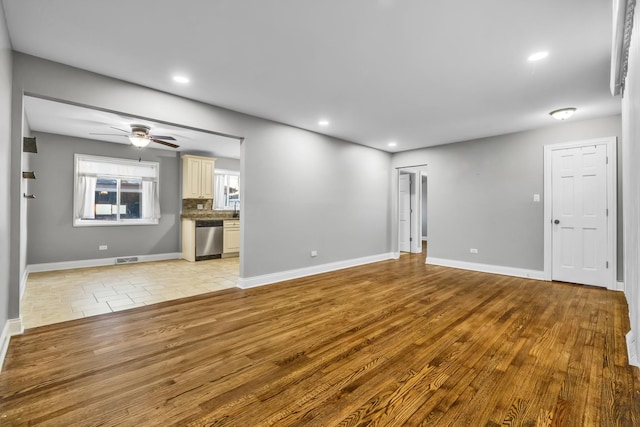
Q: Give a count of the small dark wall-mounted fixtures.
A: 3